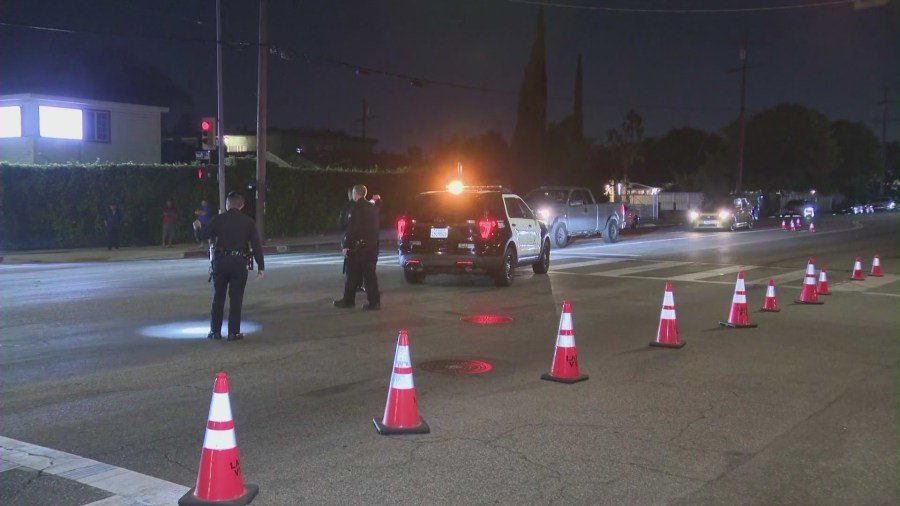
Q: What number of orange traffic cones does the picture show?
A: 14